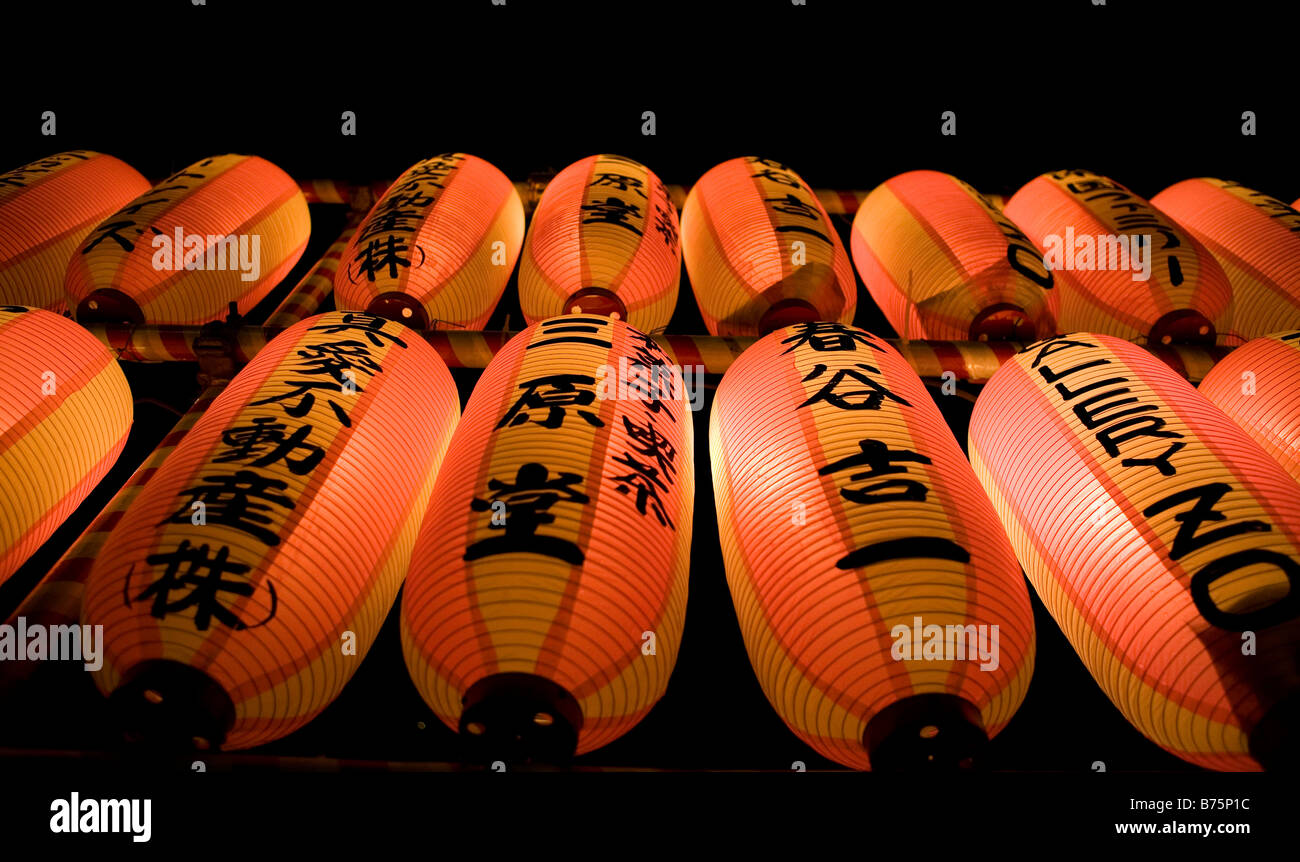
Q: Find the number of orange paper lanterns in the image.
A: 14